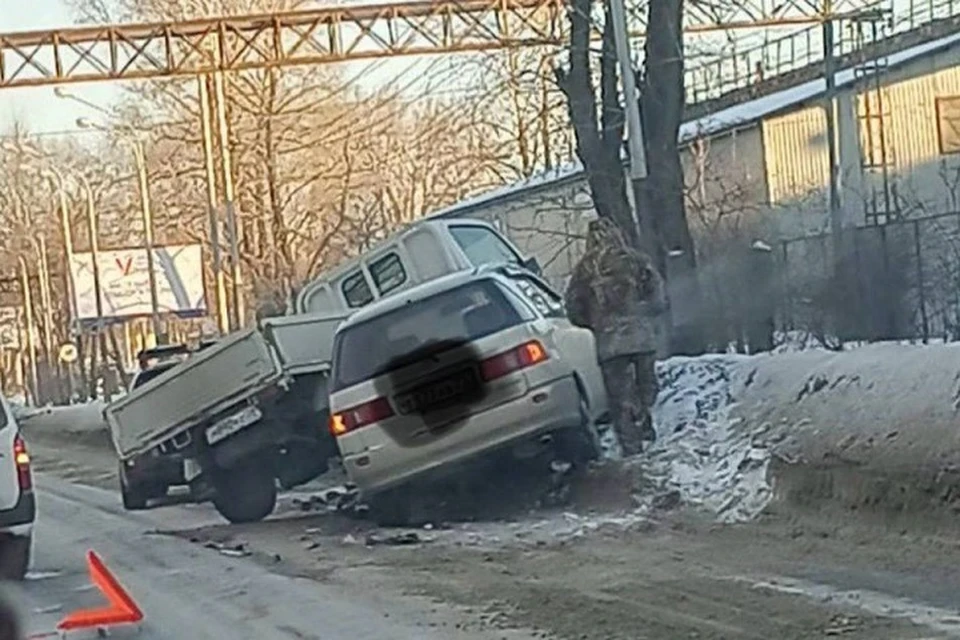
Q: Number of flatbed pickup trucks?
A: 1